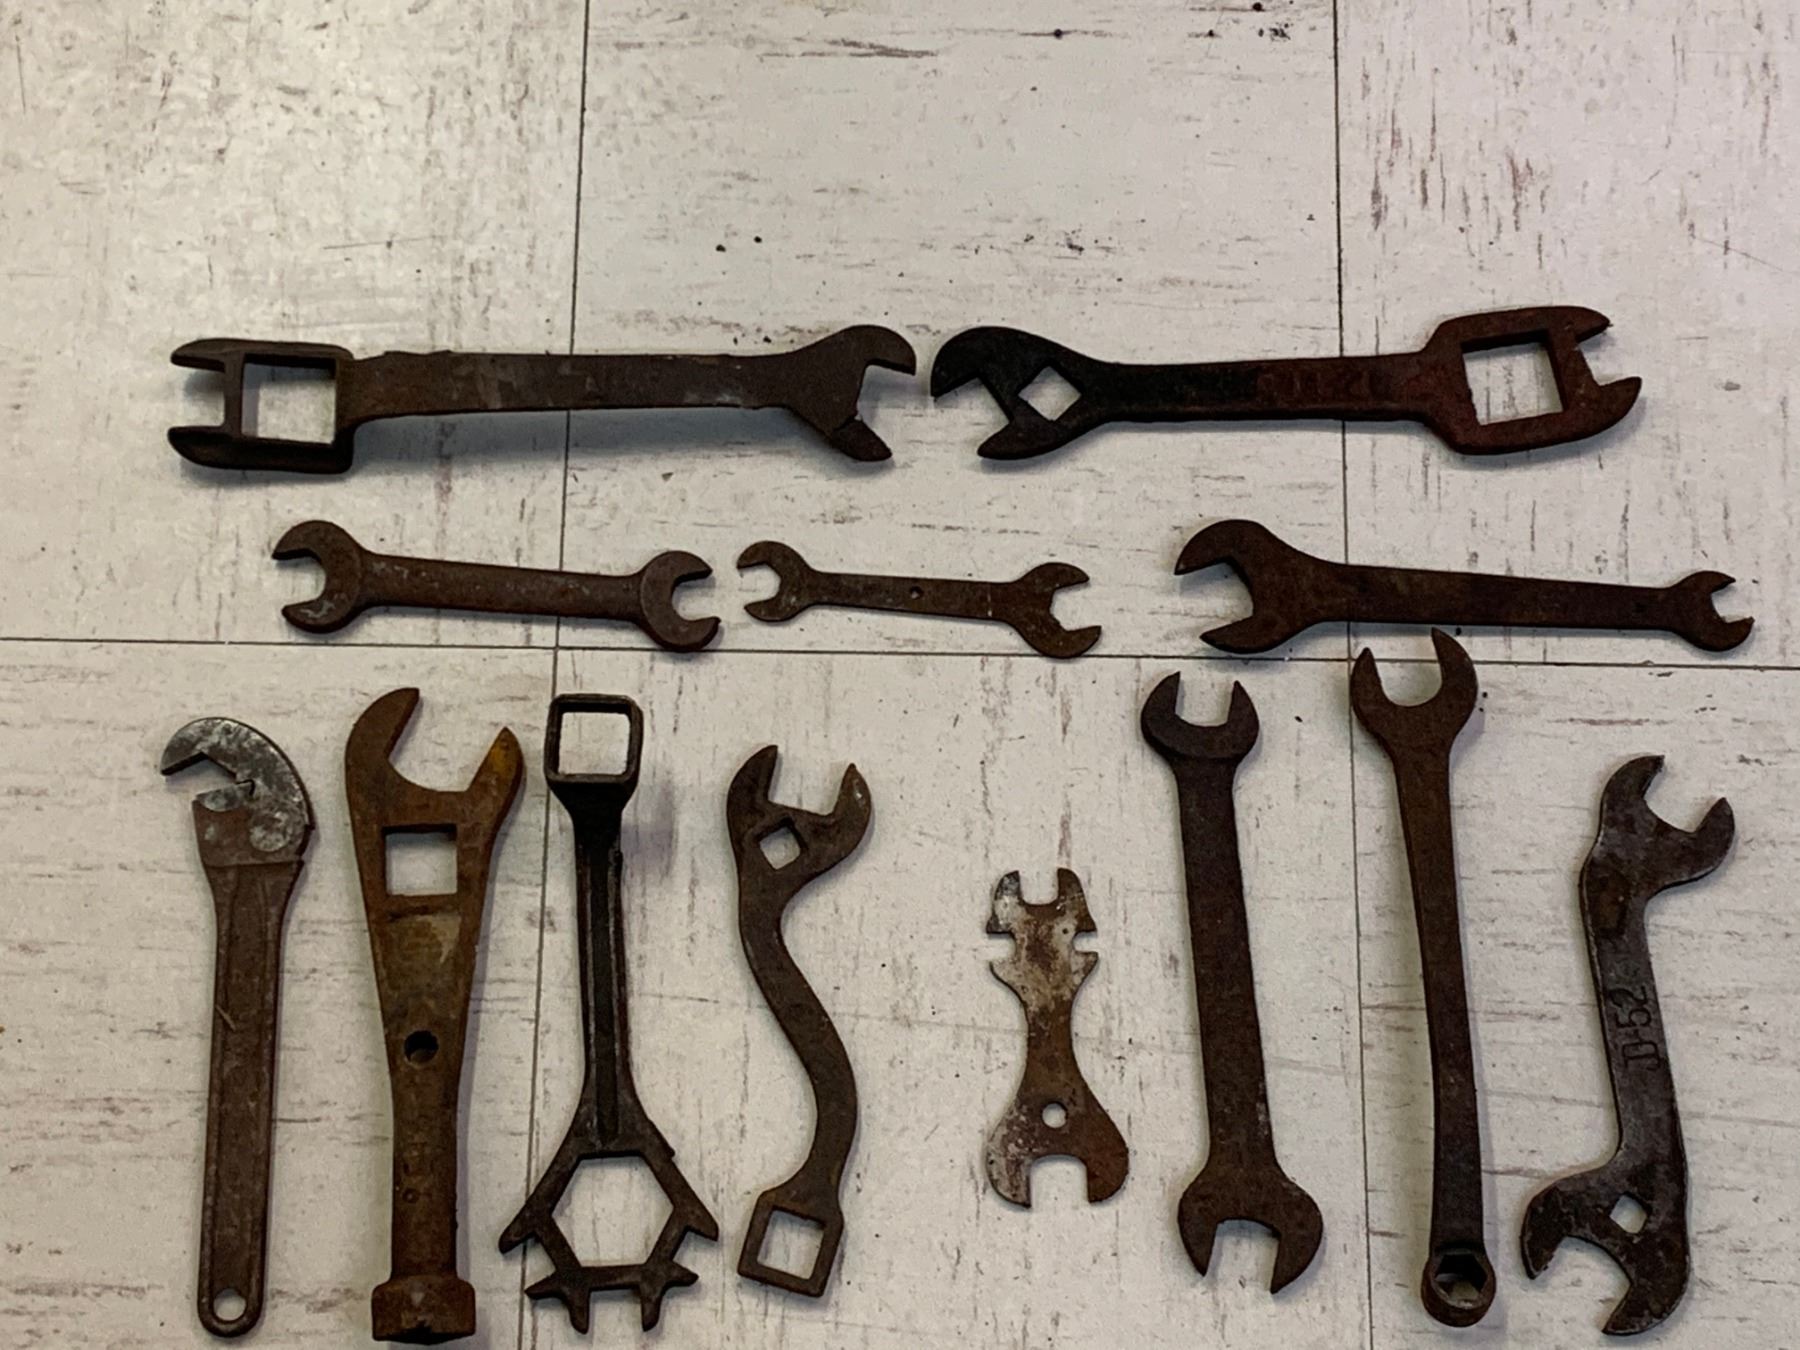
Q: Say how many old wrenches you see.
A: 13